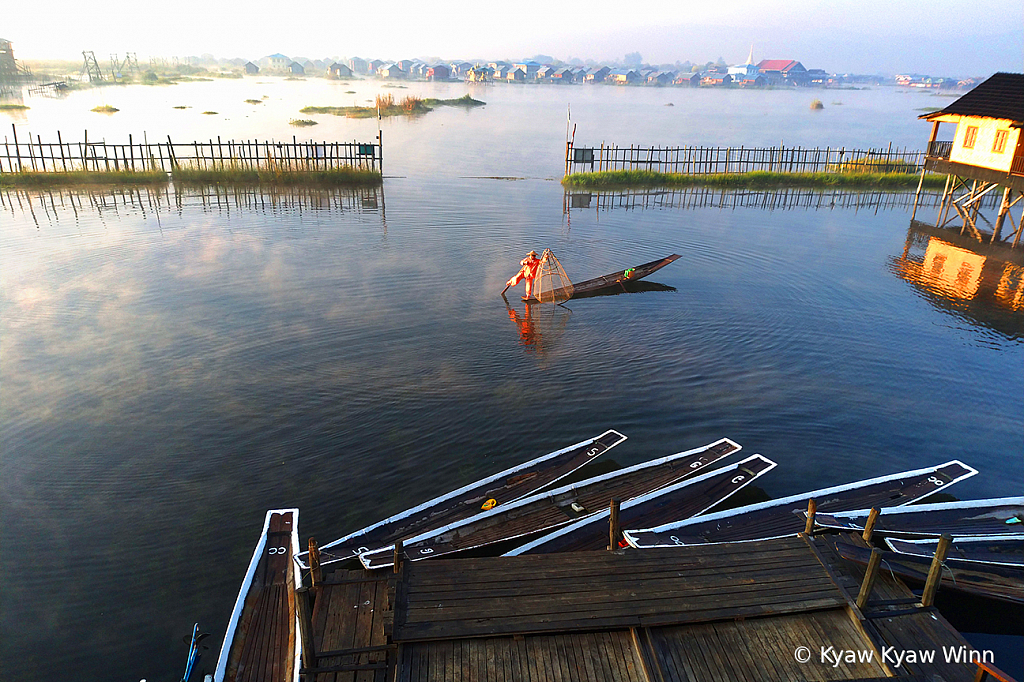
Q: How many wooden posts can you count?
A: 8